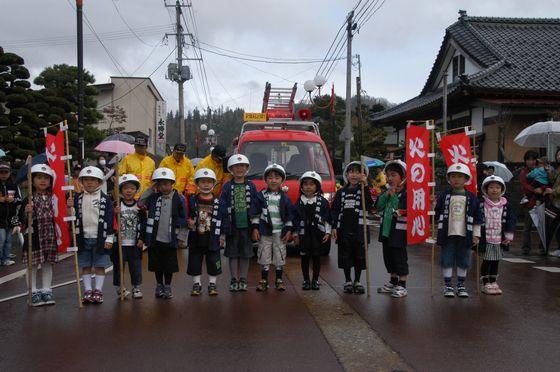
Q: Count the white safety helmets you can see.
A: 12